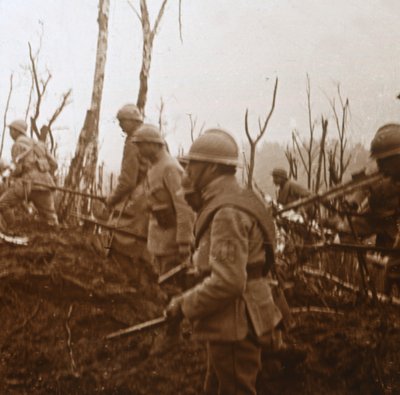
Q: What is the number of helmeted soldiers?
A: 6